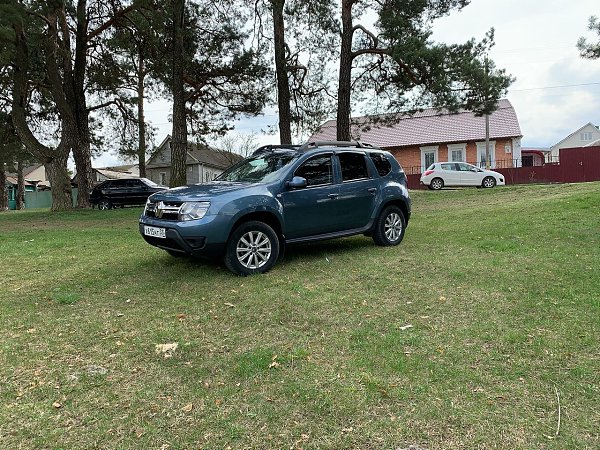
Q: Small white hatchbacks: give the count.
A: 1